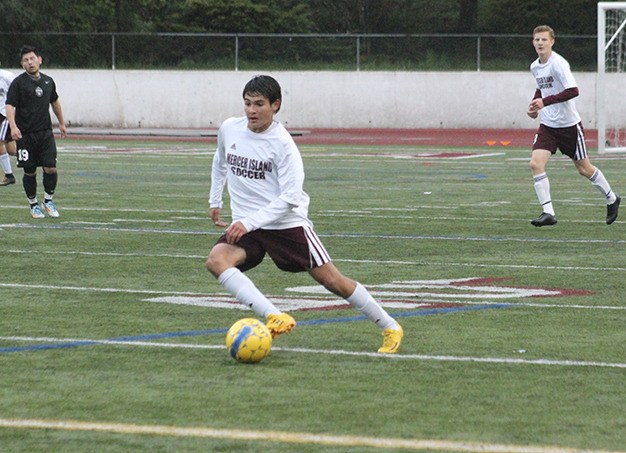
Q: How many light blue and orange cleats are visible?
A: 2